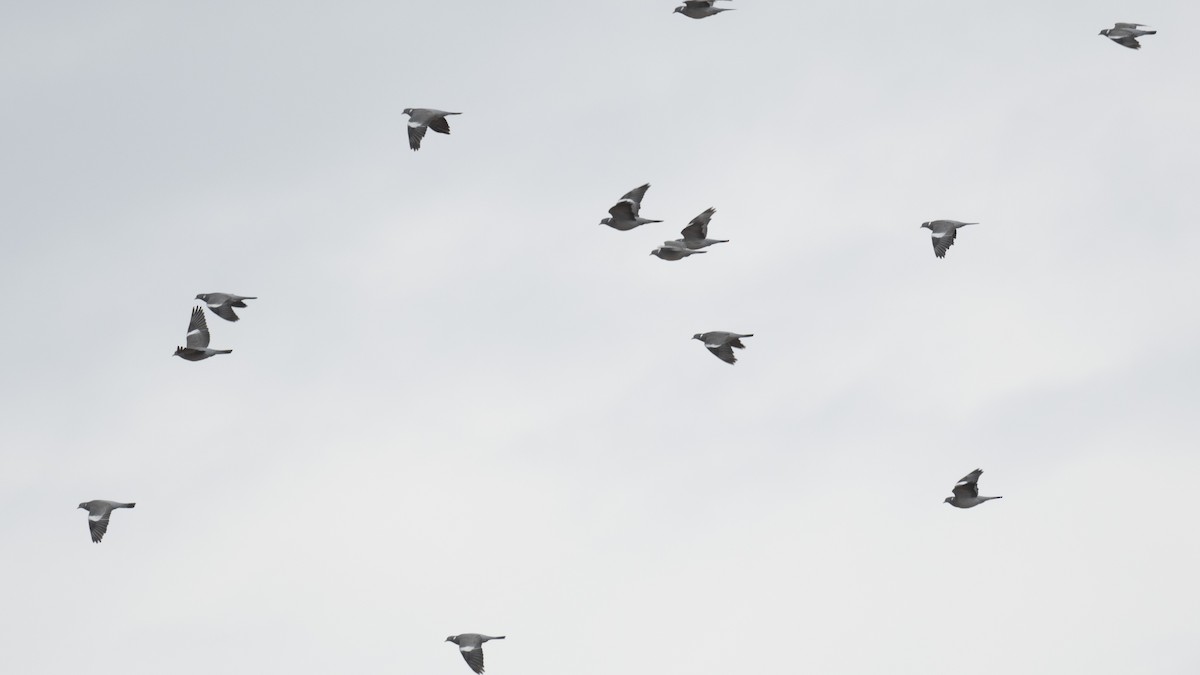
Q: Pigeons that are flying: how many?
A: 13